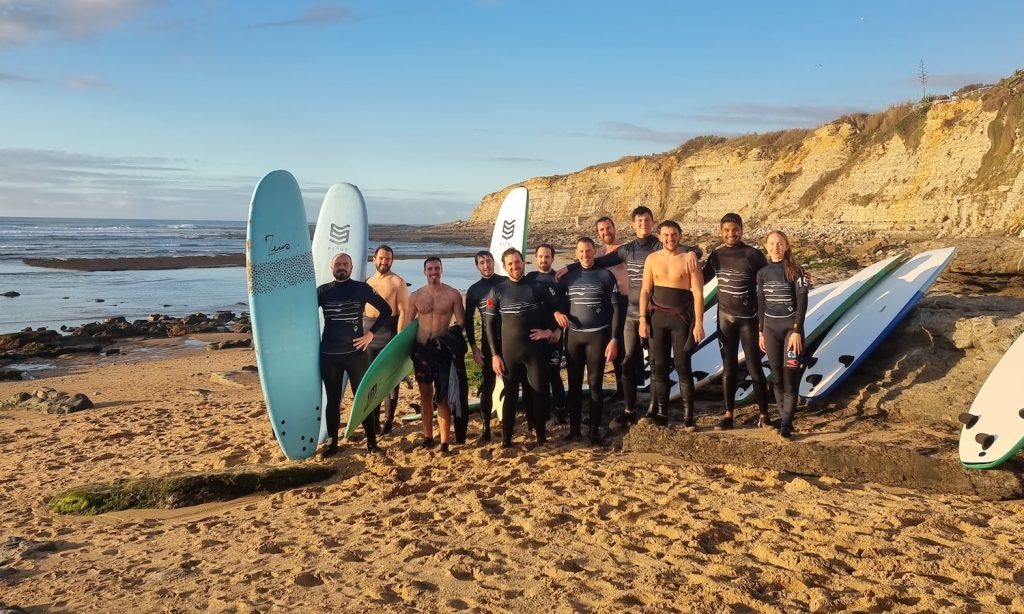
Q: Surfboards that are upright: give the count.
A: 3